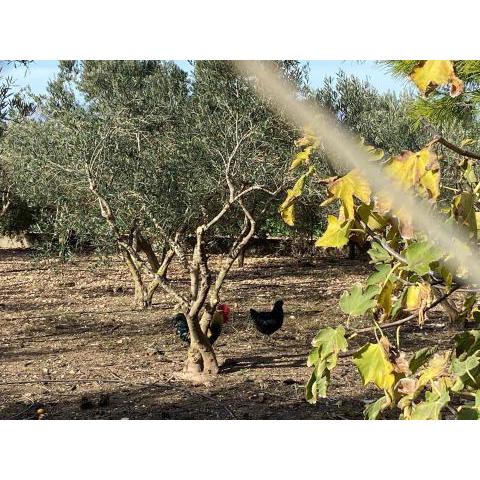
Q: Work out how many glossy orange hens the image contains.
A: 0